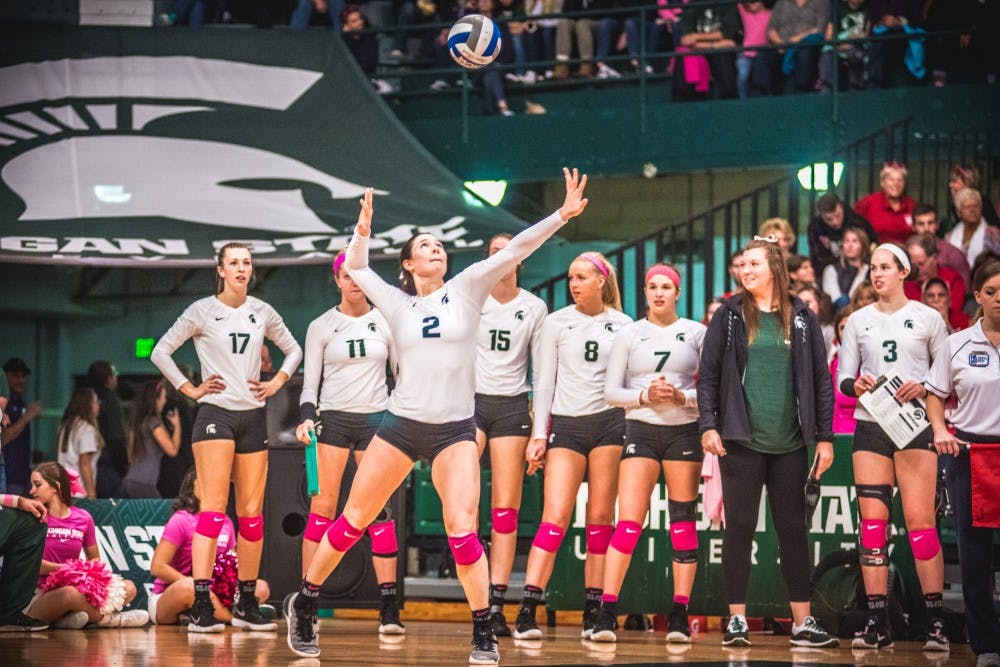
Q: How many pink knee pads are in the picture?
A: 13